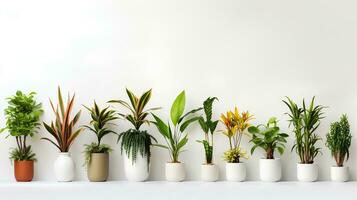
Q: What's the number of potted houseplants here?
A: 10